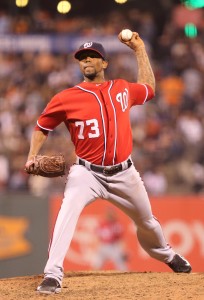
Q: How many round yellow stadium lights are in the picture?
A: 3